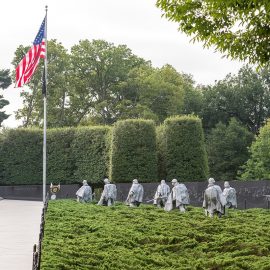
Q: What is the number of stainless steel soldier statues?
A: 7